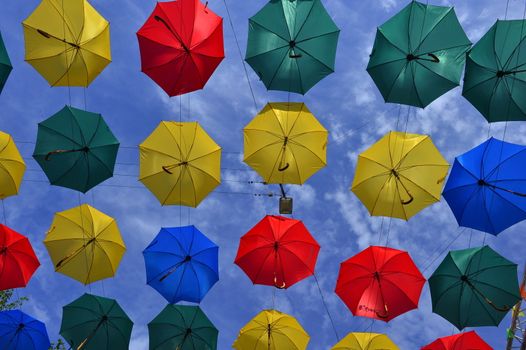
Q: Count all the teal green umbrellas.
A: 8